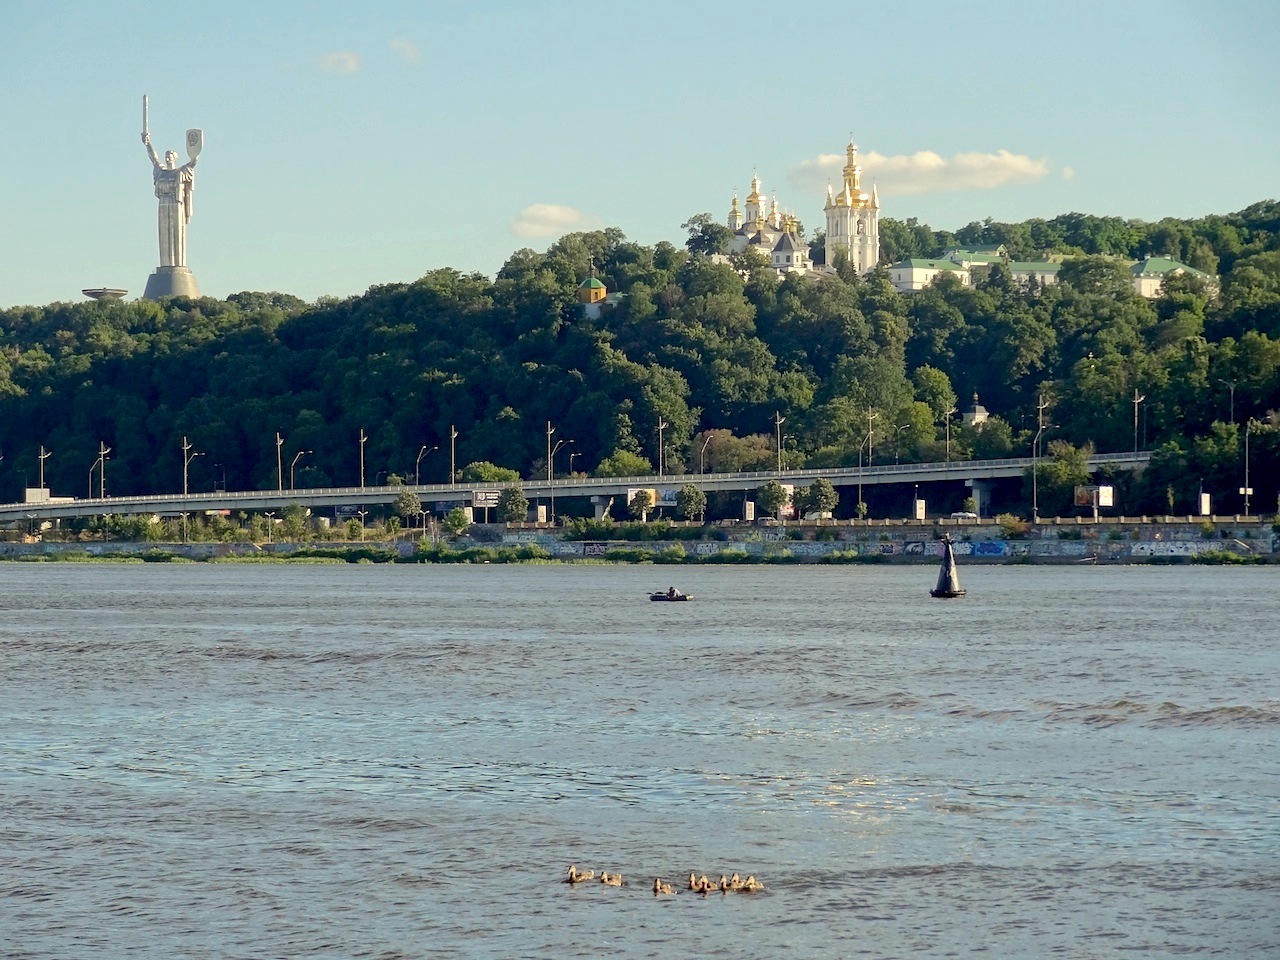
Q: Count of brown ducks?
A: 8